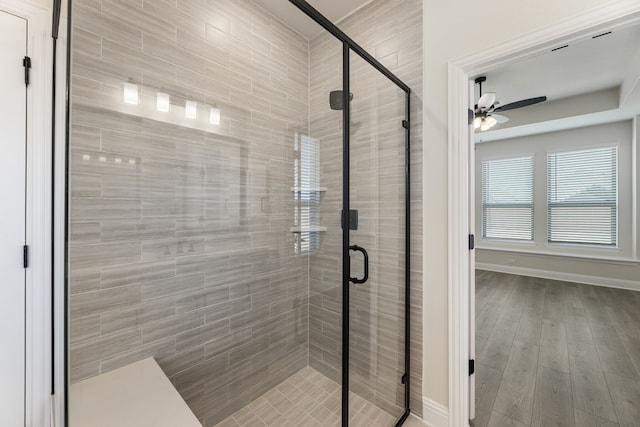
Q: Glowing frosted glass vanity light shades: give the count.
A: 4